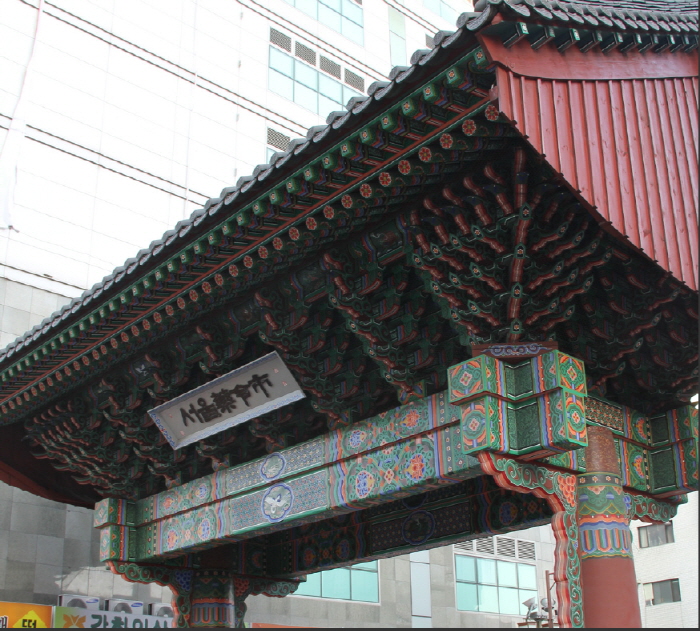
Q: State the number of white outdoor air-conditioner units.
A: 3